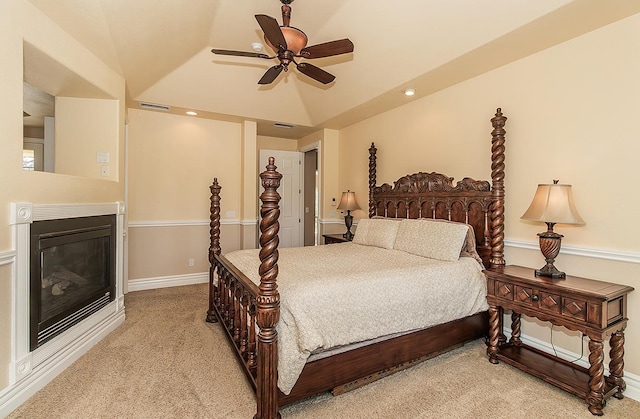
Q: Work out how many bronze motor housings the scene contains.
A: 1